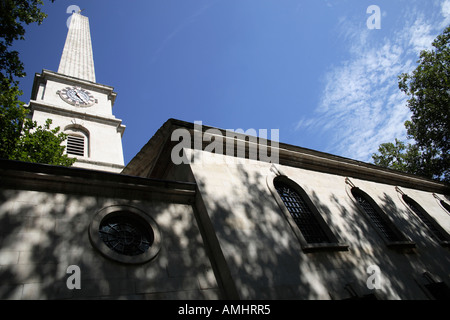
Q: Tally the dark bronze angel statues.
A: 0